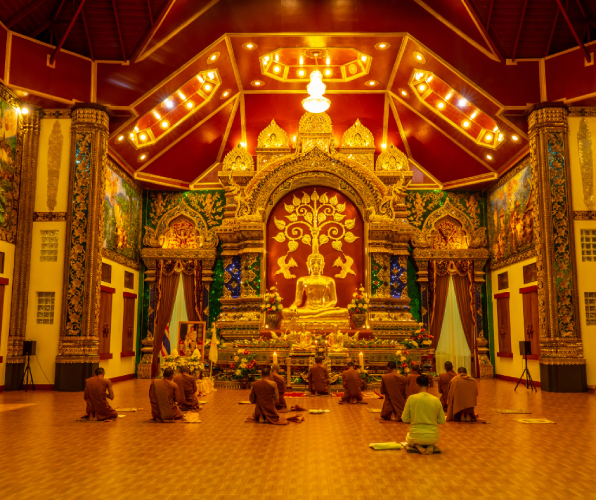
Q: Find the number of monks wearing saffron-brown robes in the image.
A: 11